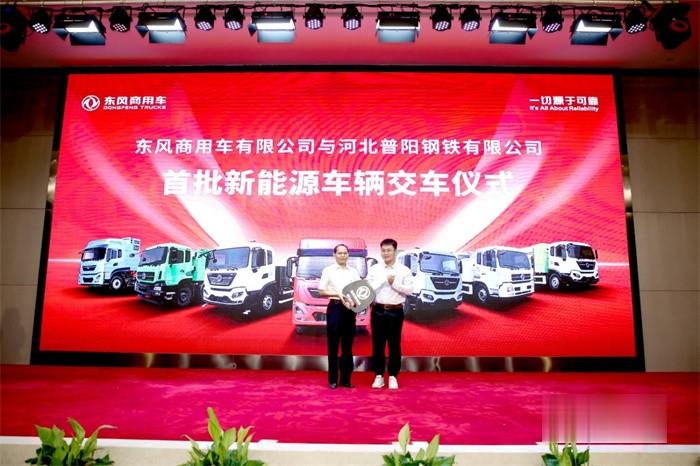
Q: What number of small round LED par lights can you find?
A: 10